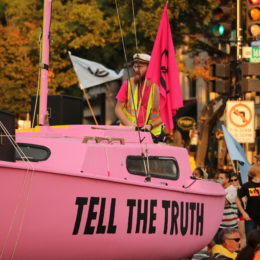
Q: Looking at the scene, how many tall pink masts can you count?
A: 1